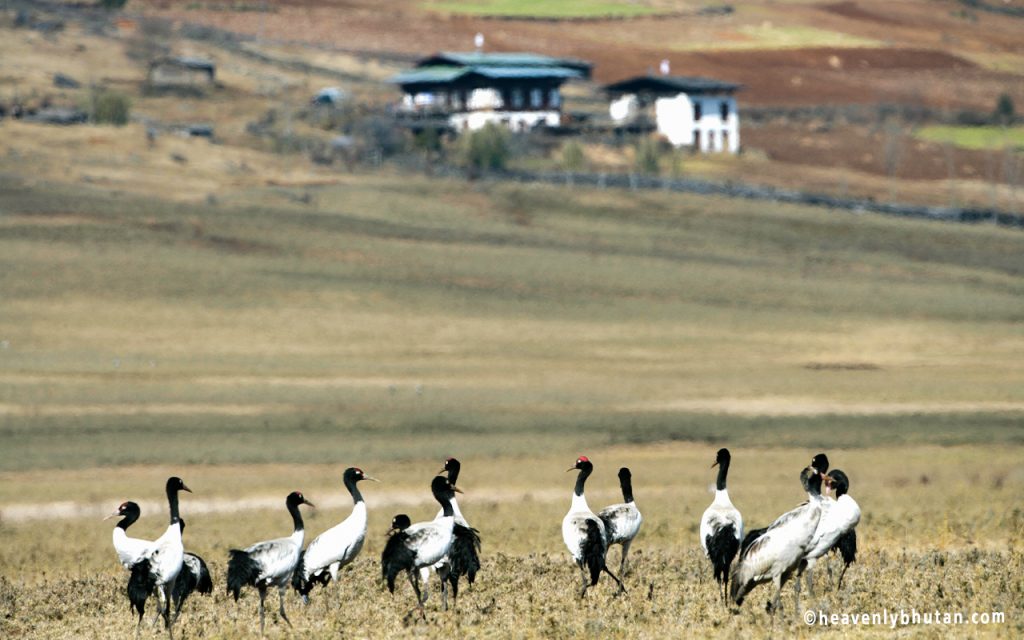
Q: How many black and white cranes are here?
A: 14